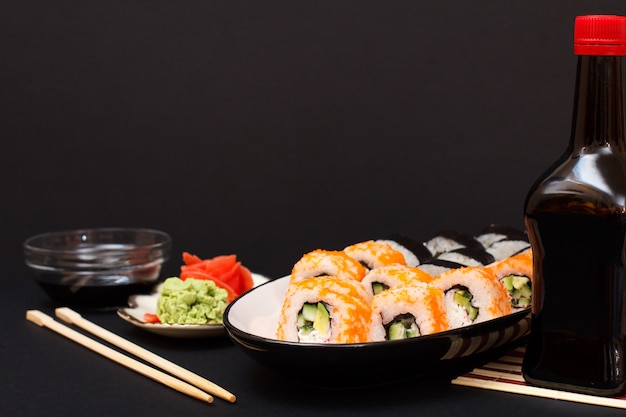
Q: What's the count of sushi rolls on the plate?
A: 13